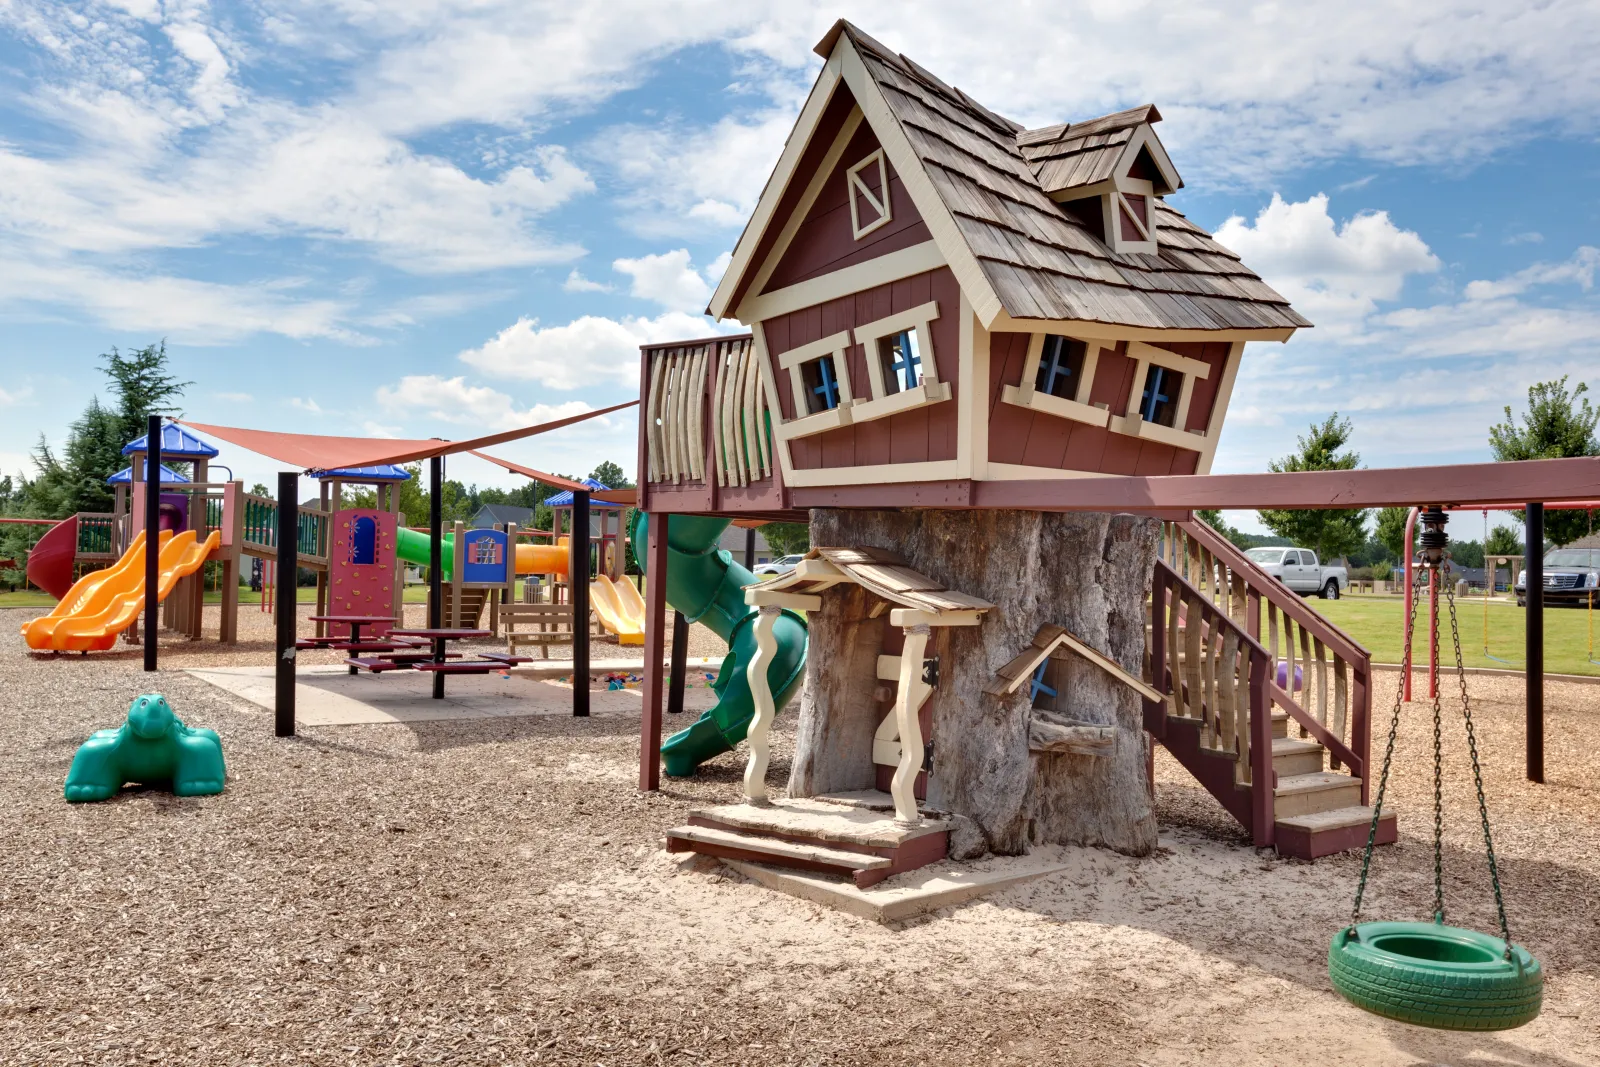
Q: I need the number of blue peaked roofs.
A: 4